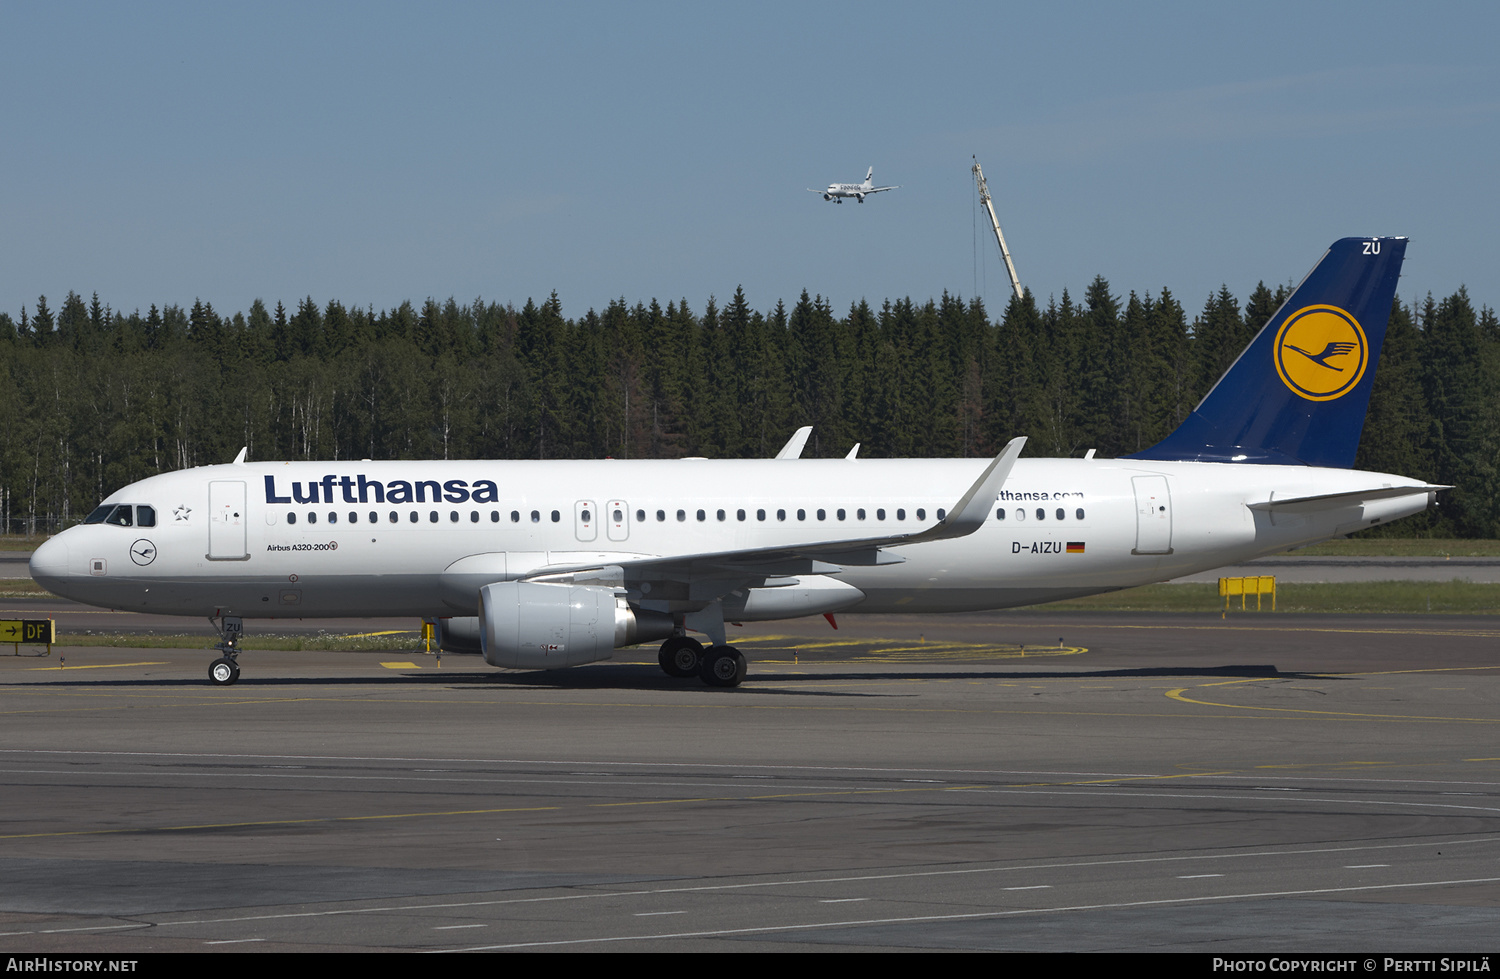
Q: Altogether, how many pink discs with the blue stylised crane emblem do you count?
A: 0